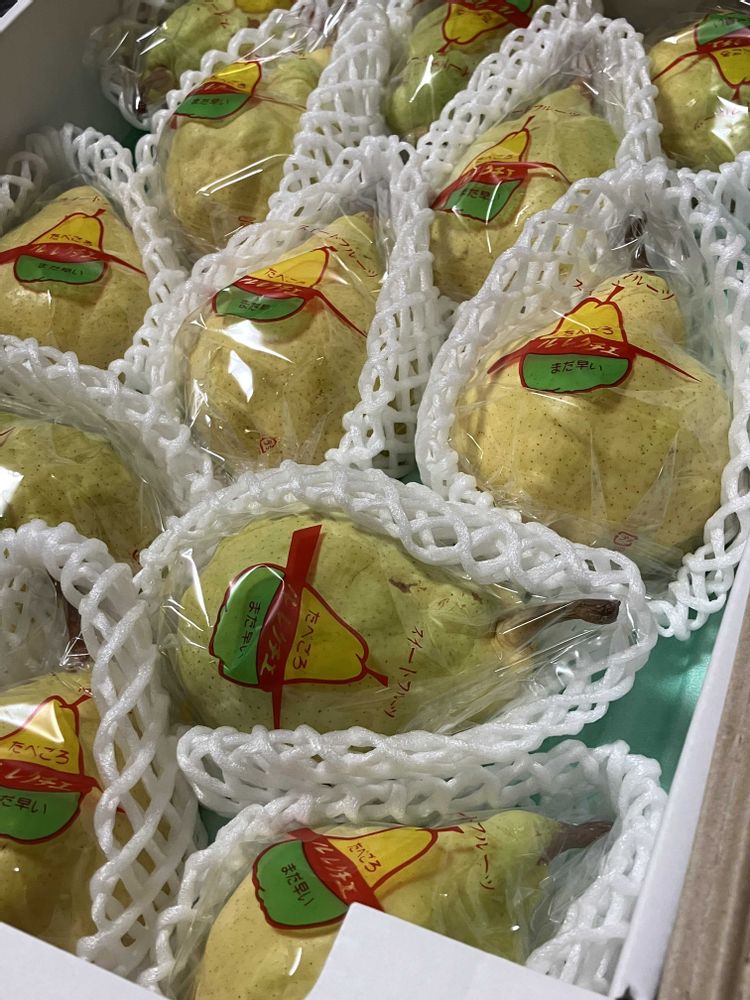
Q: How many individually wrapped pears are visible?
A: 12